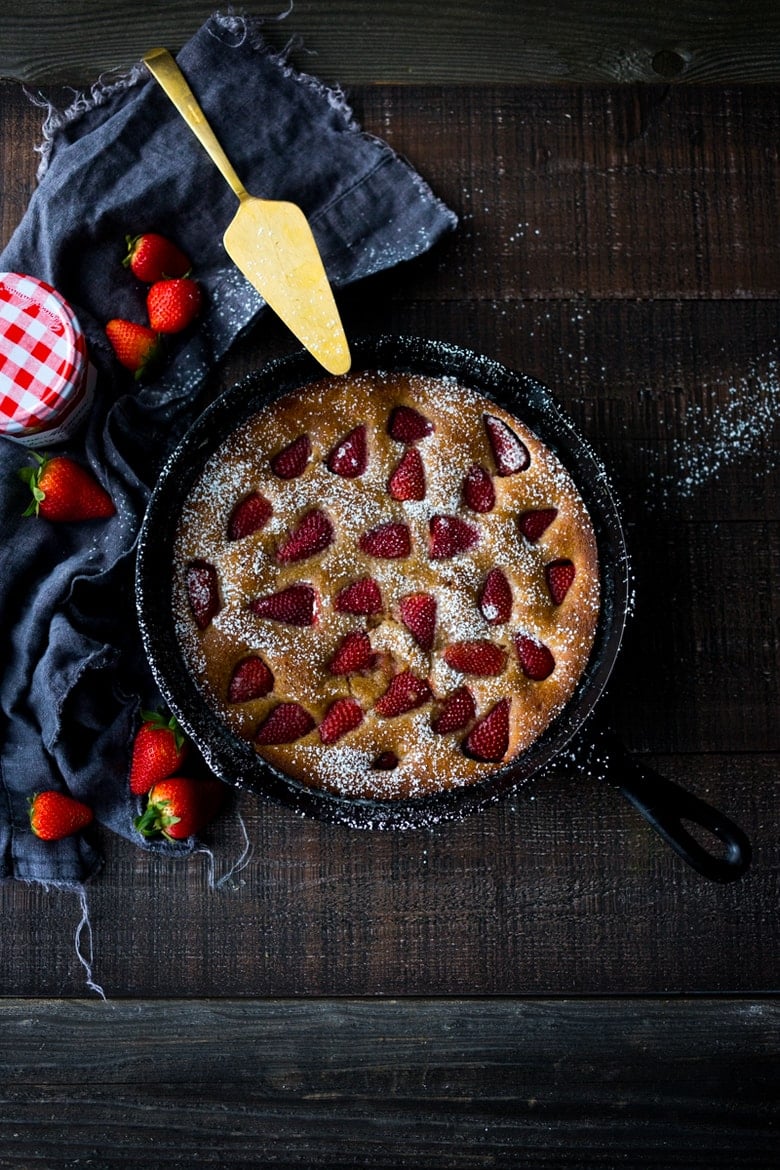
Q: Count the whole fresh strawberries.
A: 7